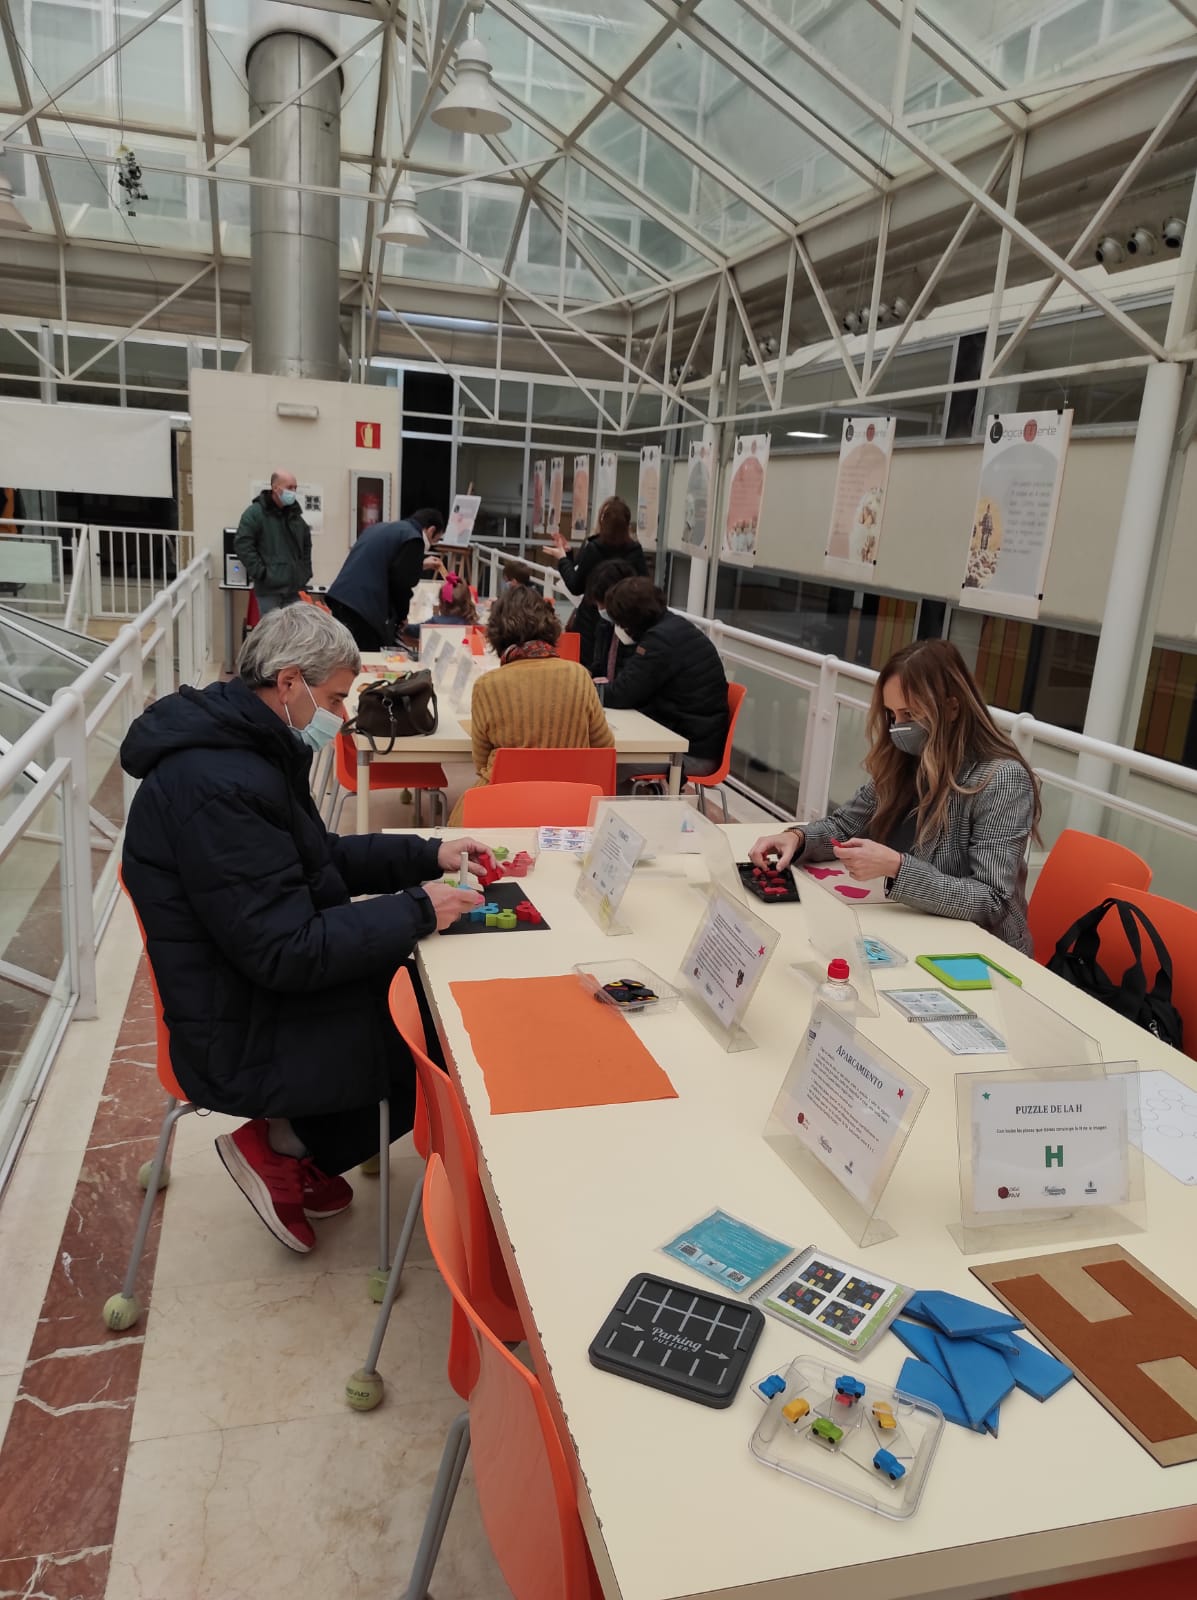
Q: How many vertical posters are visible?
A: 9